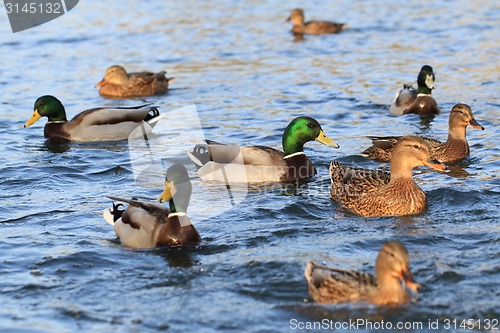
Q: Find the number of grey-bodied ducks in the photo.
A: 4